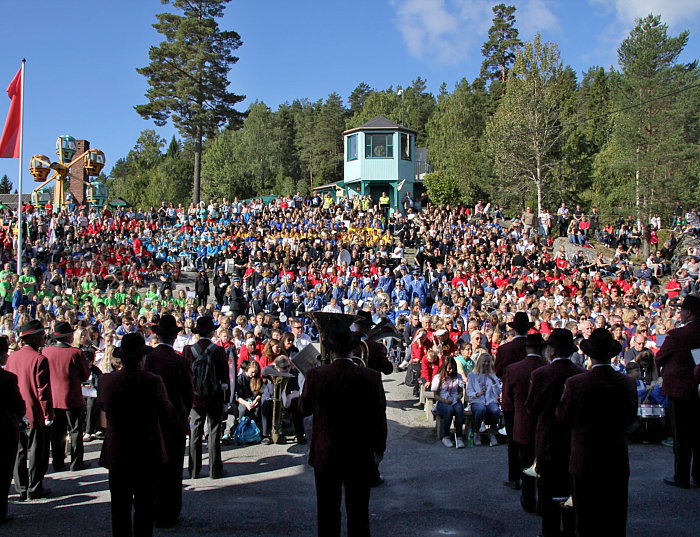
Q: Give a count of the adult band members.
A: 13